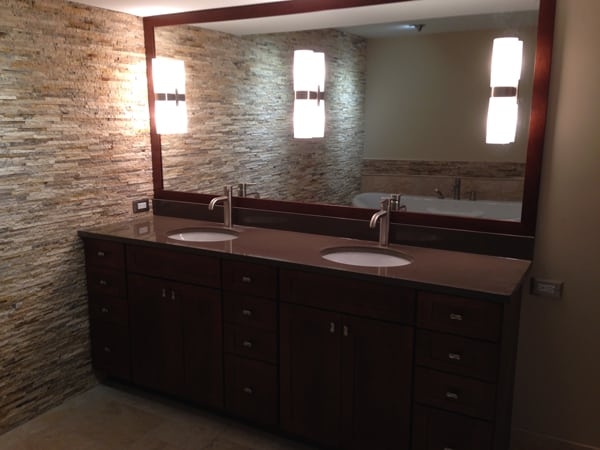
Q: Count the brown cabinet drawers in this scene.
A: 12